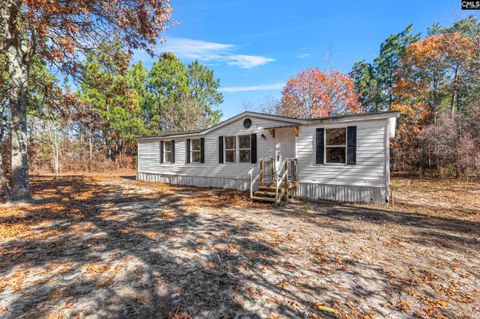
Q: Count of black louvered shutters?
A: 8